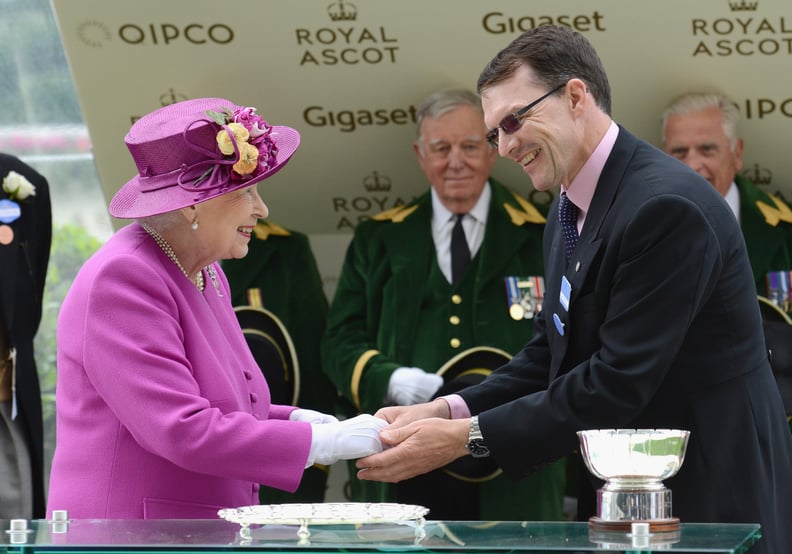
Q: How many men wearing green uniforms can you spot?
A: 3